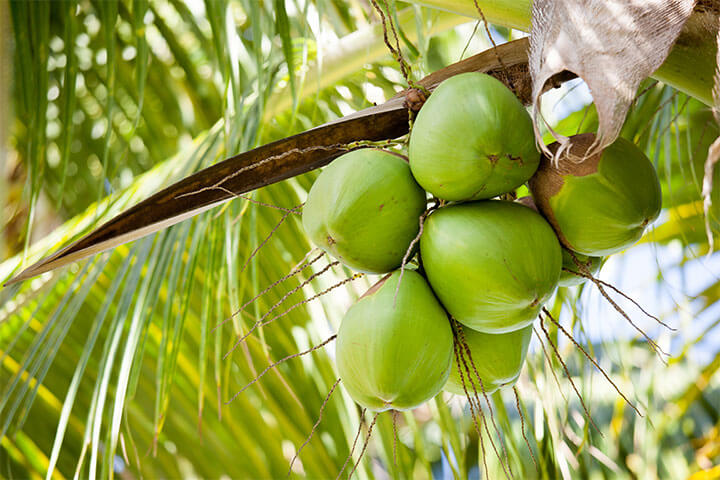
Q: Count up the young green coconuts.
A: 7